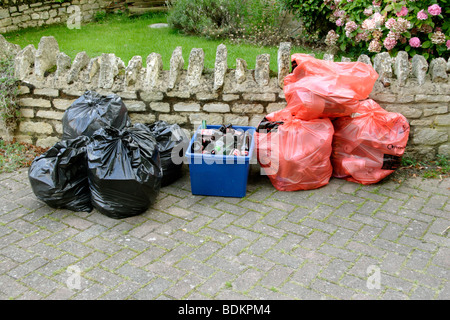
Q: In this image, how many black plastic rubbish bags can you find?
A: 4